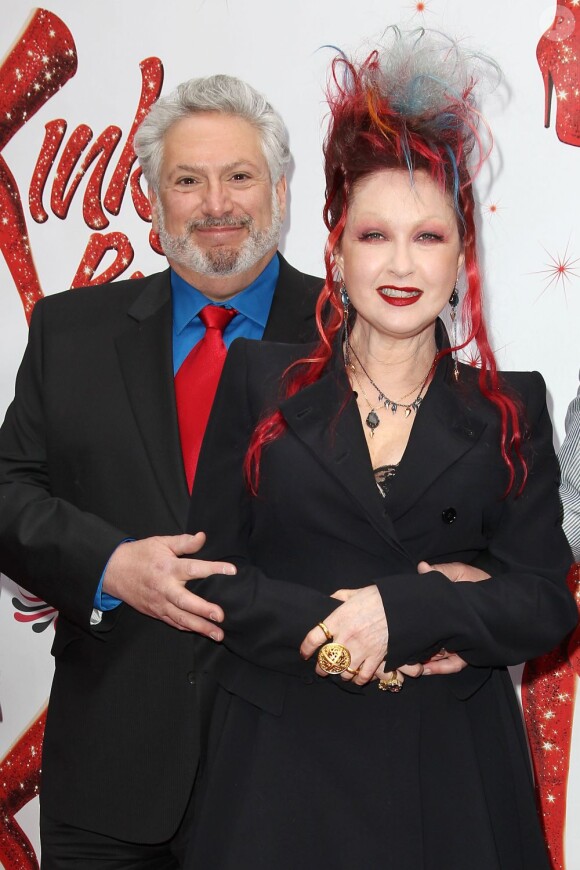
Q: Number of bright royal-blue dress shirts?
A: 1